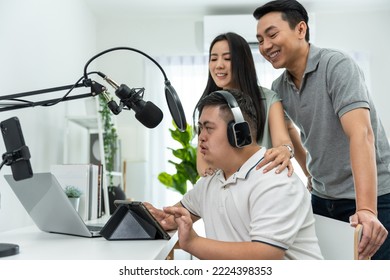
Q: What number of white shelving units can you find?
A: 1